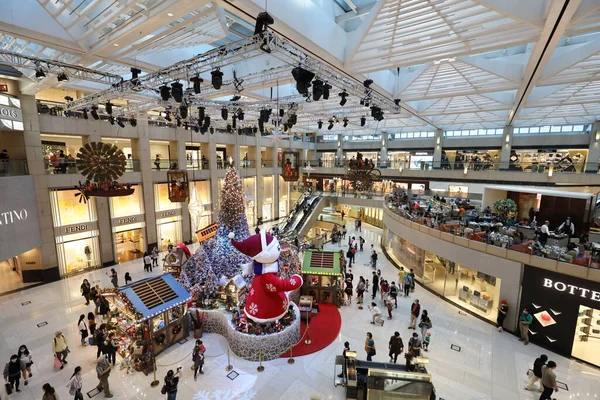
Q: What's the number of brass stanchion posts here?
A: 7